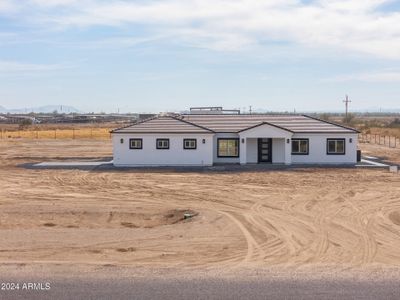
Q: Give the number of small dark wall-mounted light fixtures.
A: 5